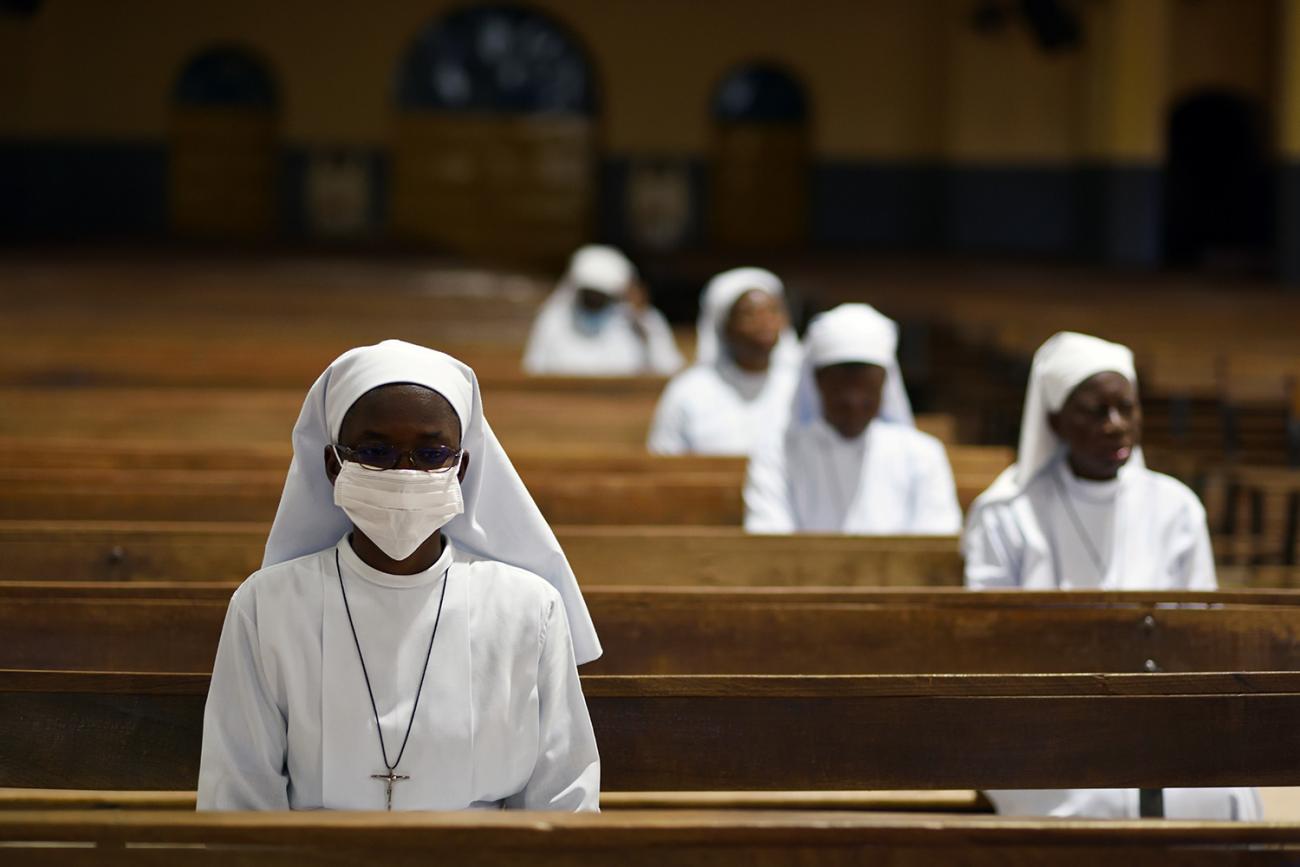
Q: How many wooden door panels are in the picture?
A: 3